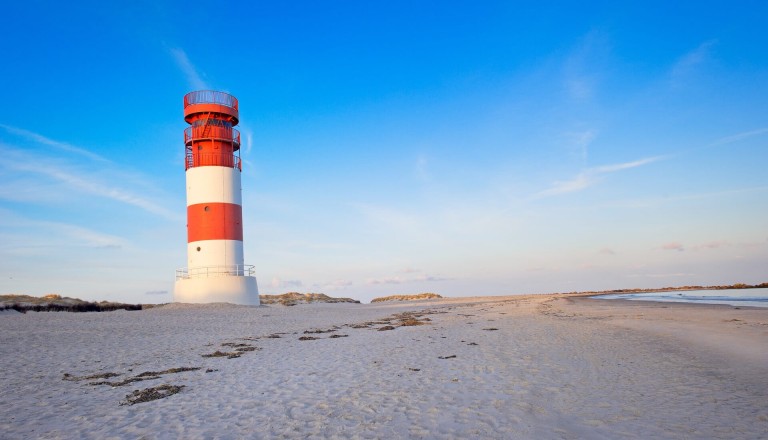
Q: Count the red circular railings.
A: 3